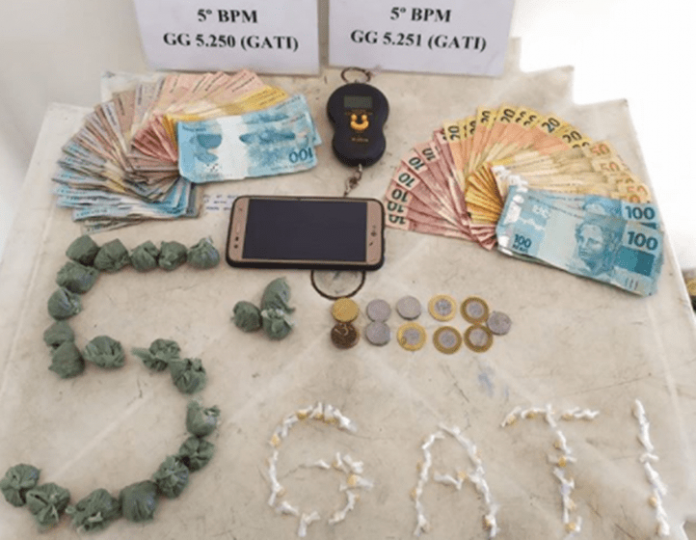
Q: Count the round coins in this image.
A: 11